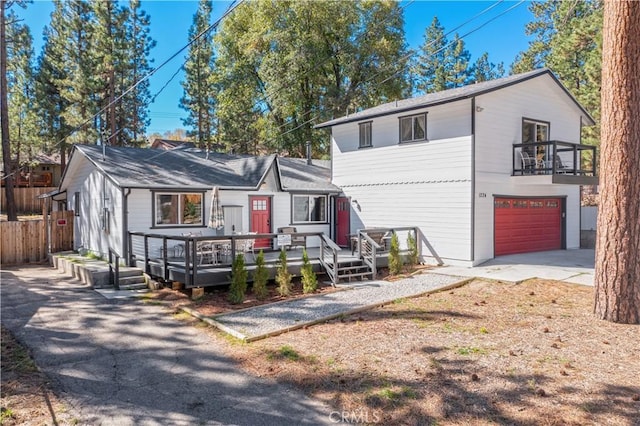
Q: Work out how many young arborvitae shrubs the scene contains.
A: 6